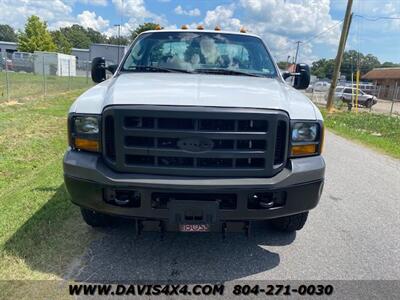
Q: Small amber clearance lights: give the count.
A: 5